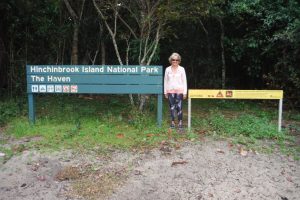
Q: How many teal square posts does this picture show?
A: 2